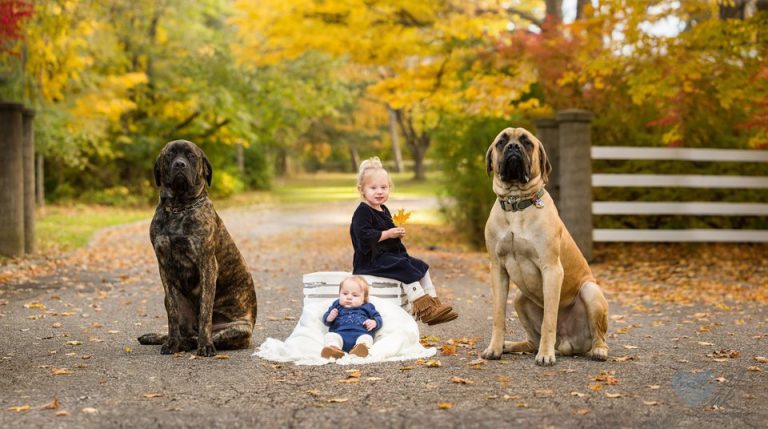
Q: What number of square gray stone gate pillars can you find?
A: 4